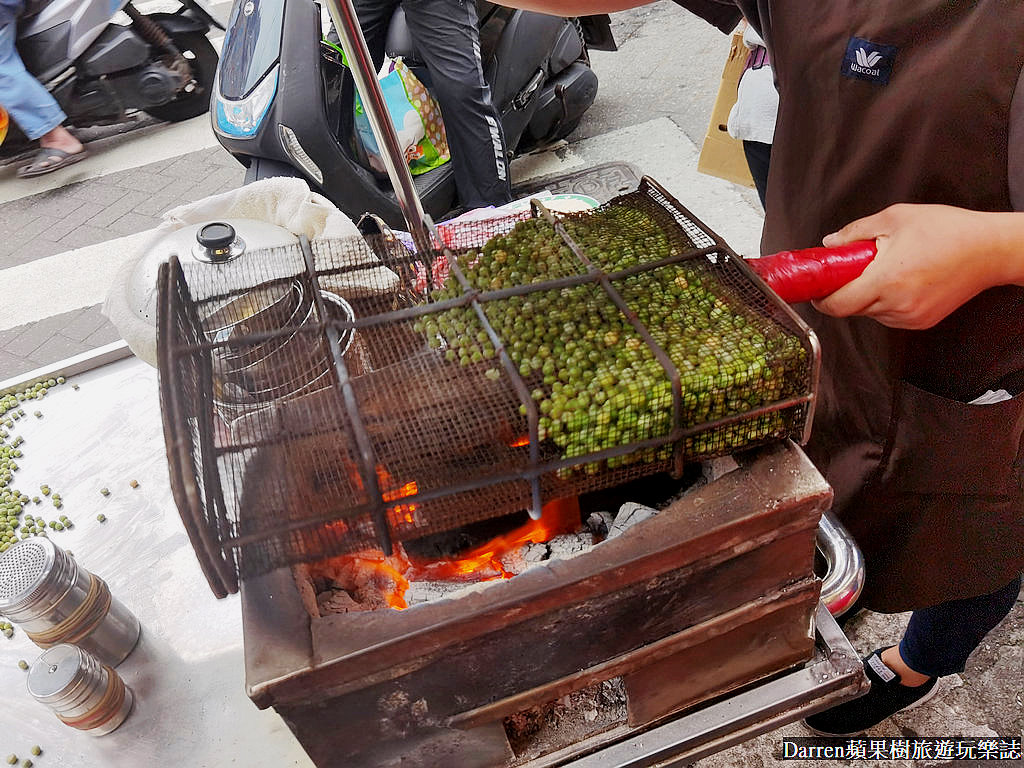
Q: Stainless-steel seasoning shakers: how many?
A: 2